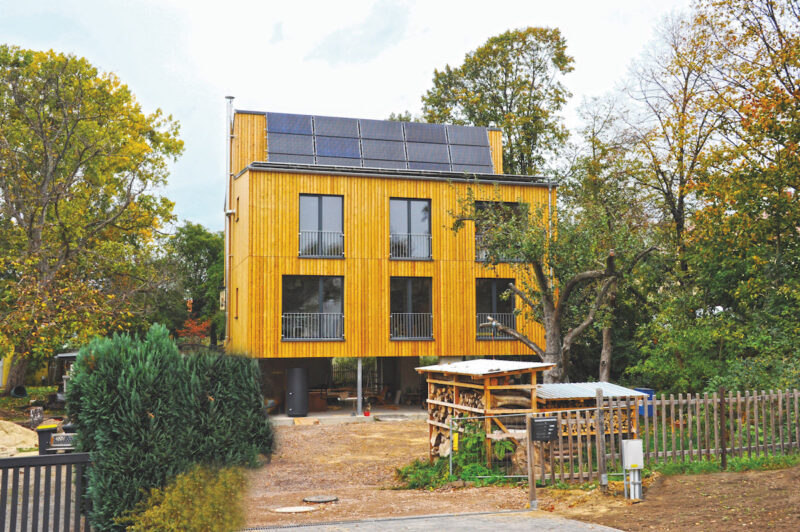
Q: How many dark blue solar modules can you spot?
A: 15